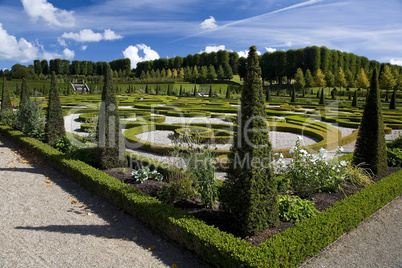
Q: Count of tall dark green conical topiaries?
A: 6